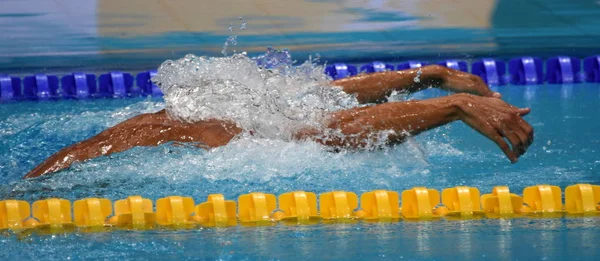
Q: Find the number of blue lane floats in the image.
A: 13